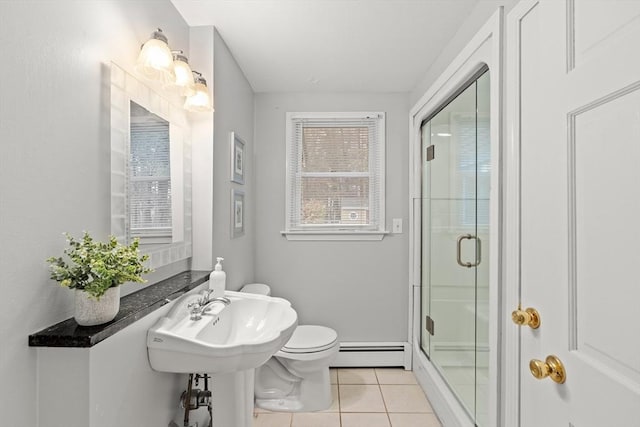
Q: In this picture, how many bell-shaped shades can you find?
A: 3